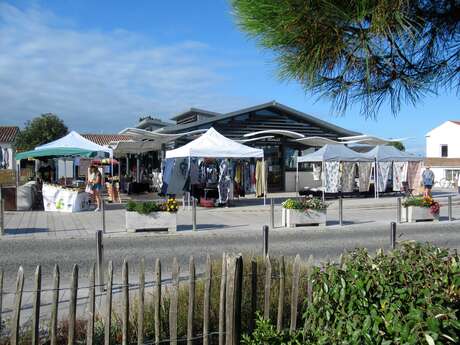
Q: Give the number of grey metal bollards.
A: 10